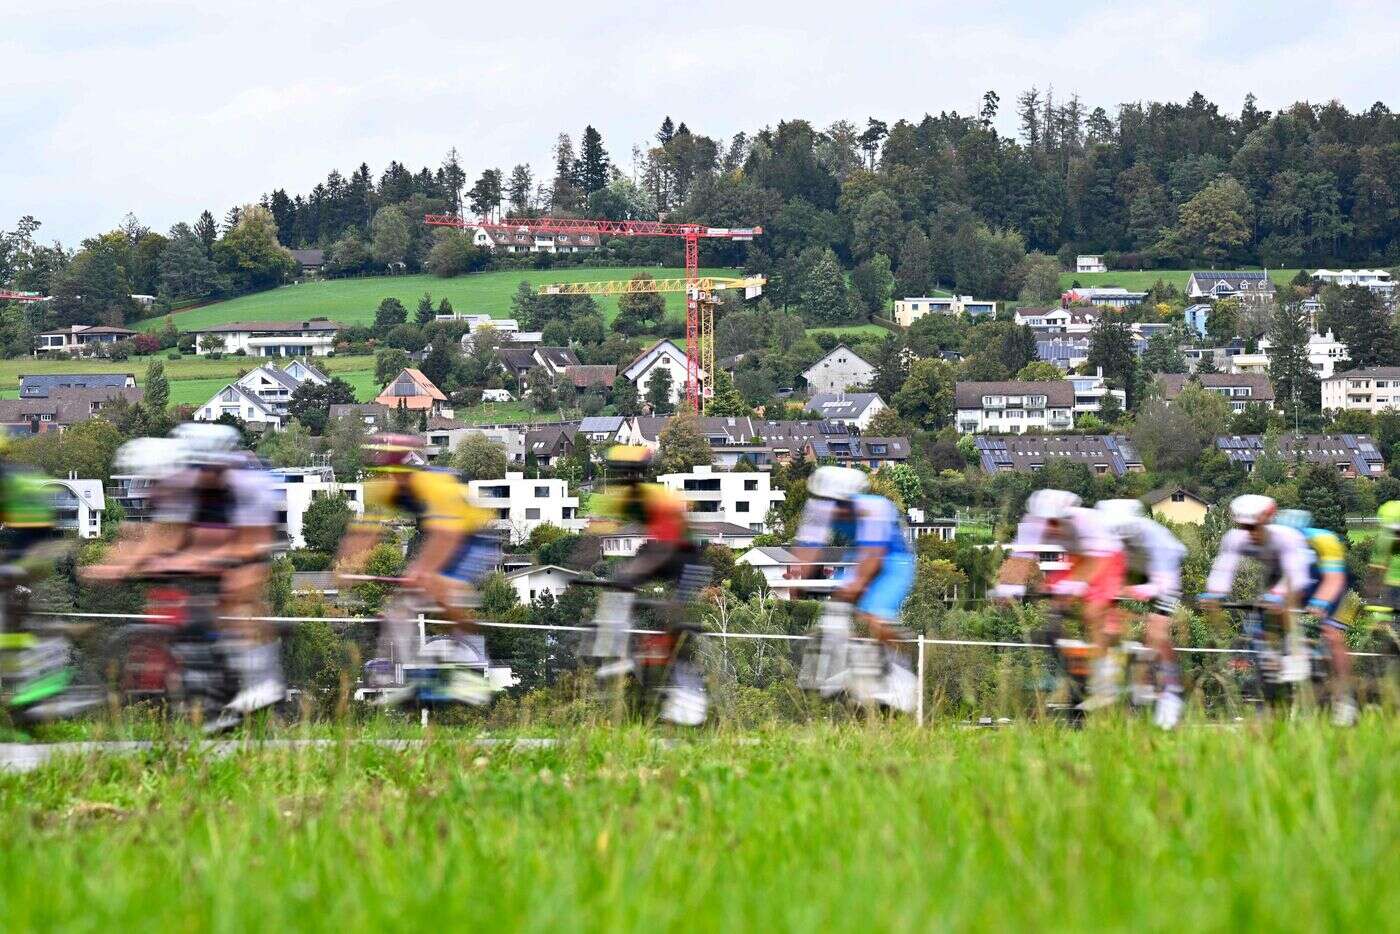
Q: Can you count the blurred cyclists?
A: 11